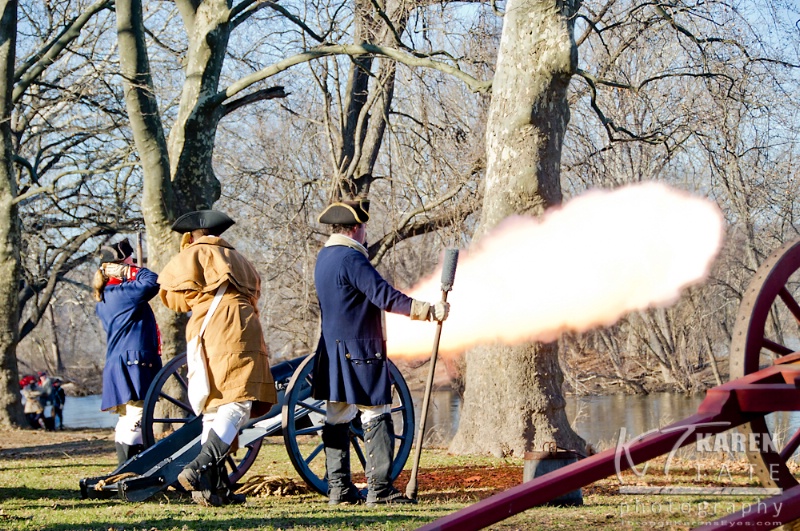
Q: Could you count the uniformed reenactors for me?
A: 3